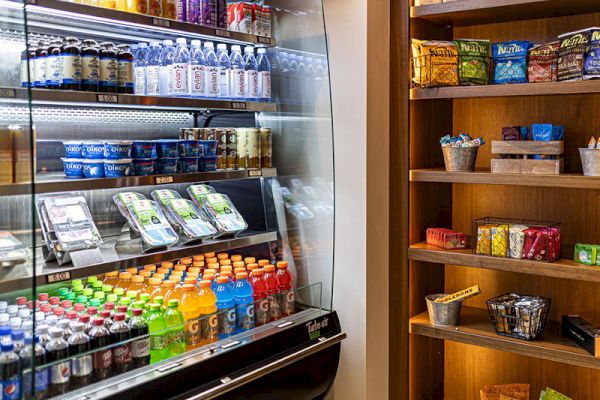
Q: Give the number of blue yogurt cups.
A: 14